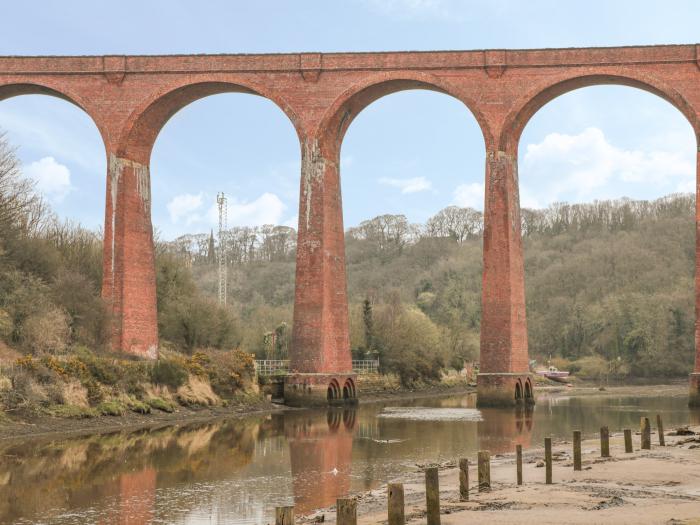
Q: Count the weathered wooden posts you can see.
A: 13